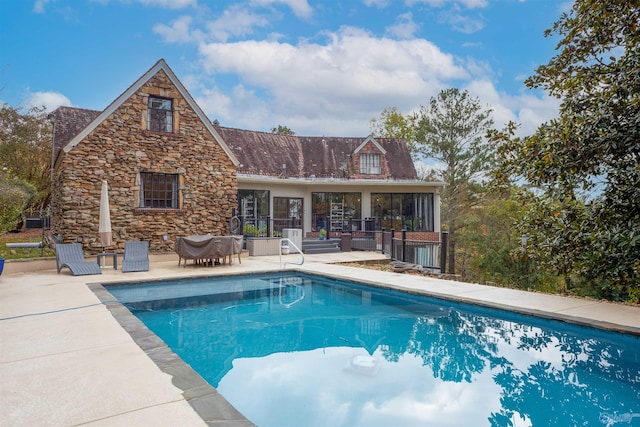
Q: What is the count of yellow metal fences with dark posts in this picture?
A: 0